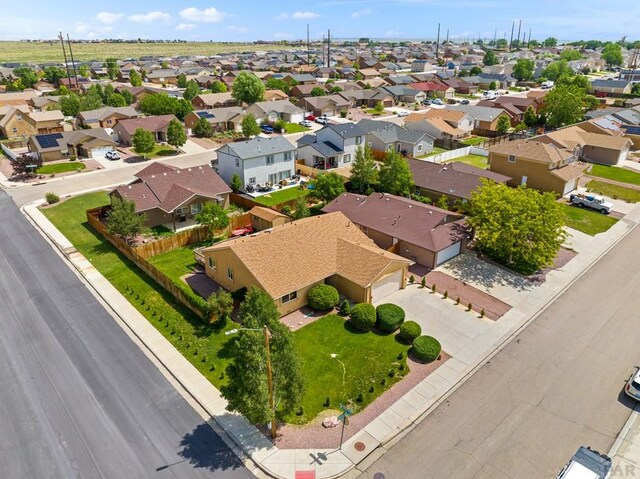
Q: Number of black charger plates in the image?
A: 0